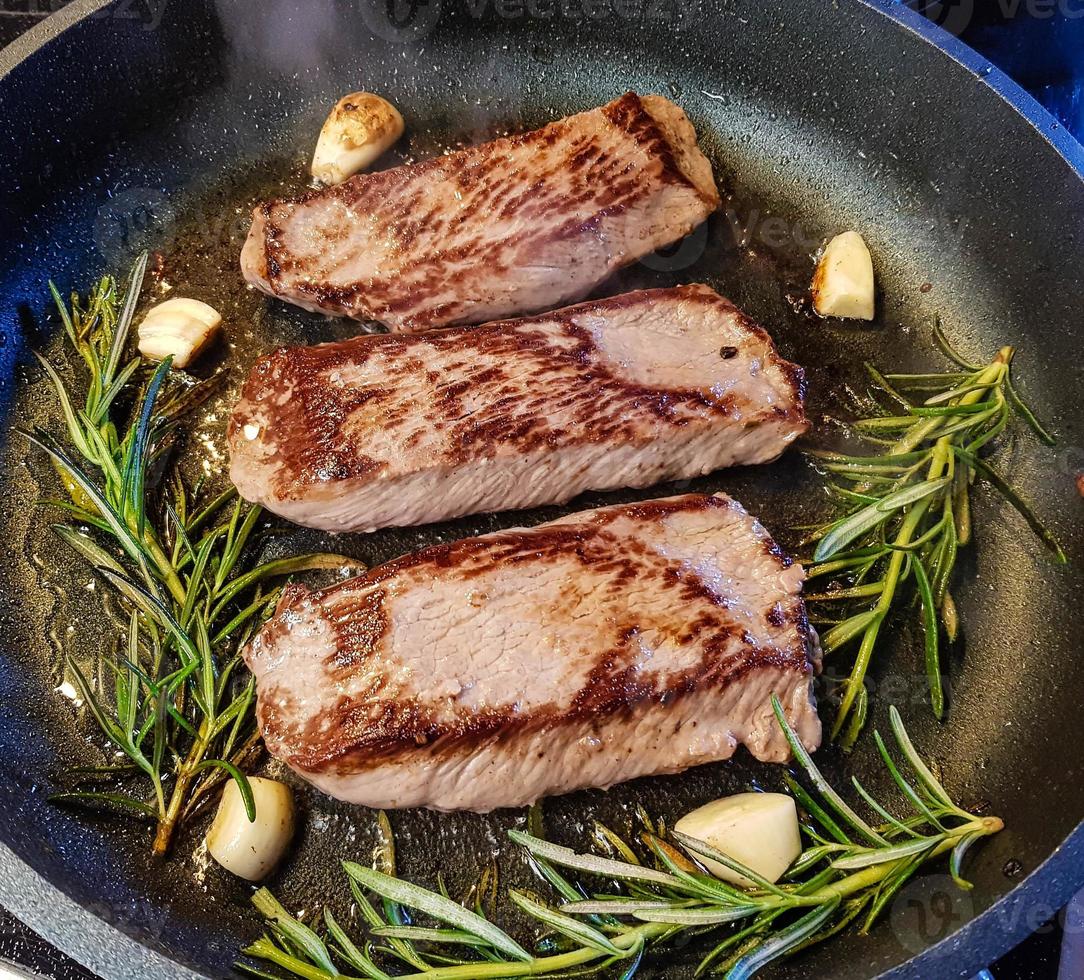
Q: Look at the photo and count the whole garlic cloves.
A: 5